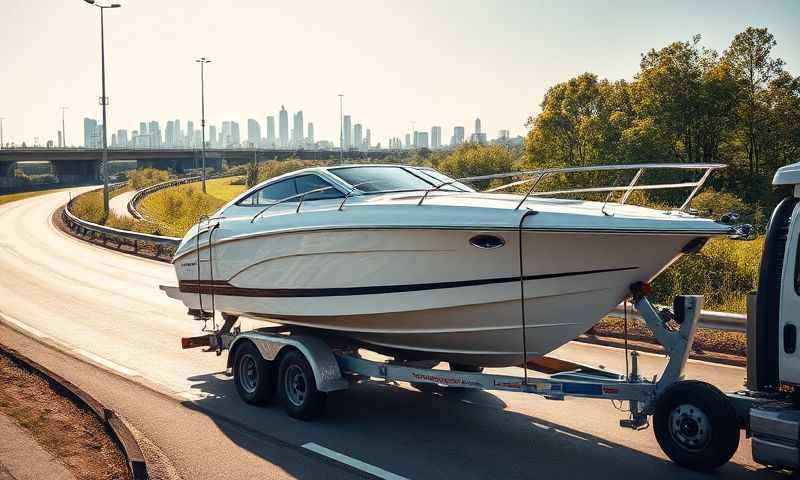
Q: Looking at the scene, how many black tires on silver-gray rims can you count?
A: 3